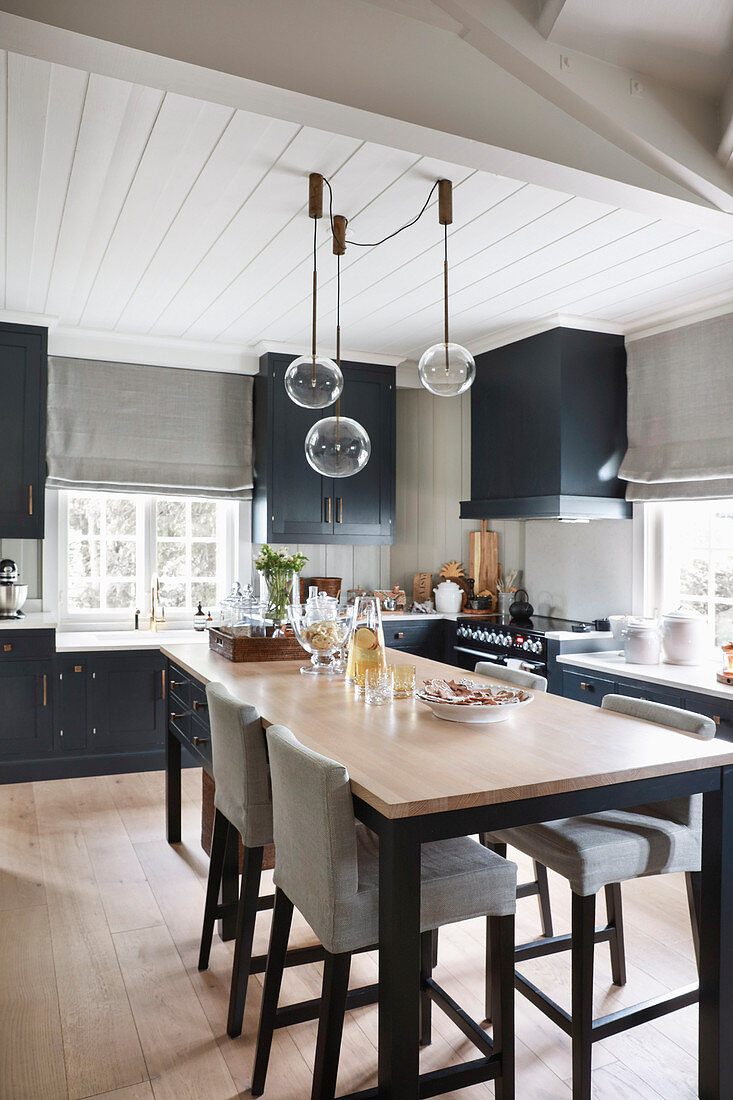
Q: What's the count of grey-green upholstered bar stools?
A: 4